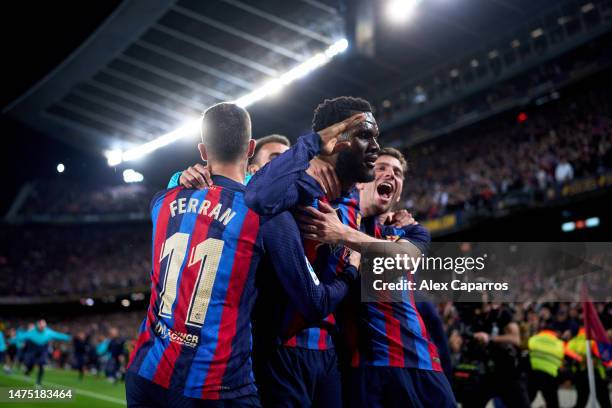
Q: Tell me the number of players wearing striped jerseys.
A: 3